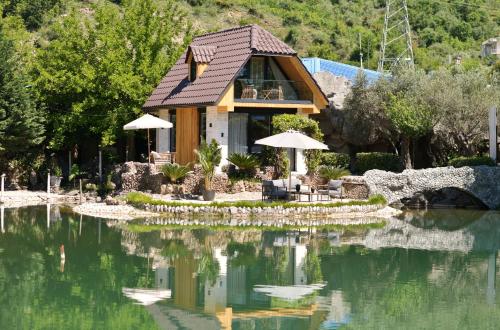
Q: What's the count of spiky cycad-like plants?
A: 3